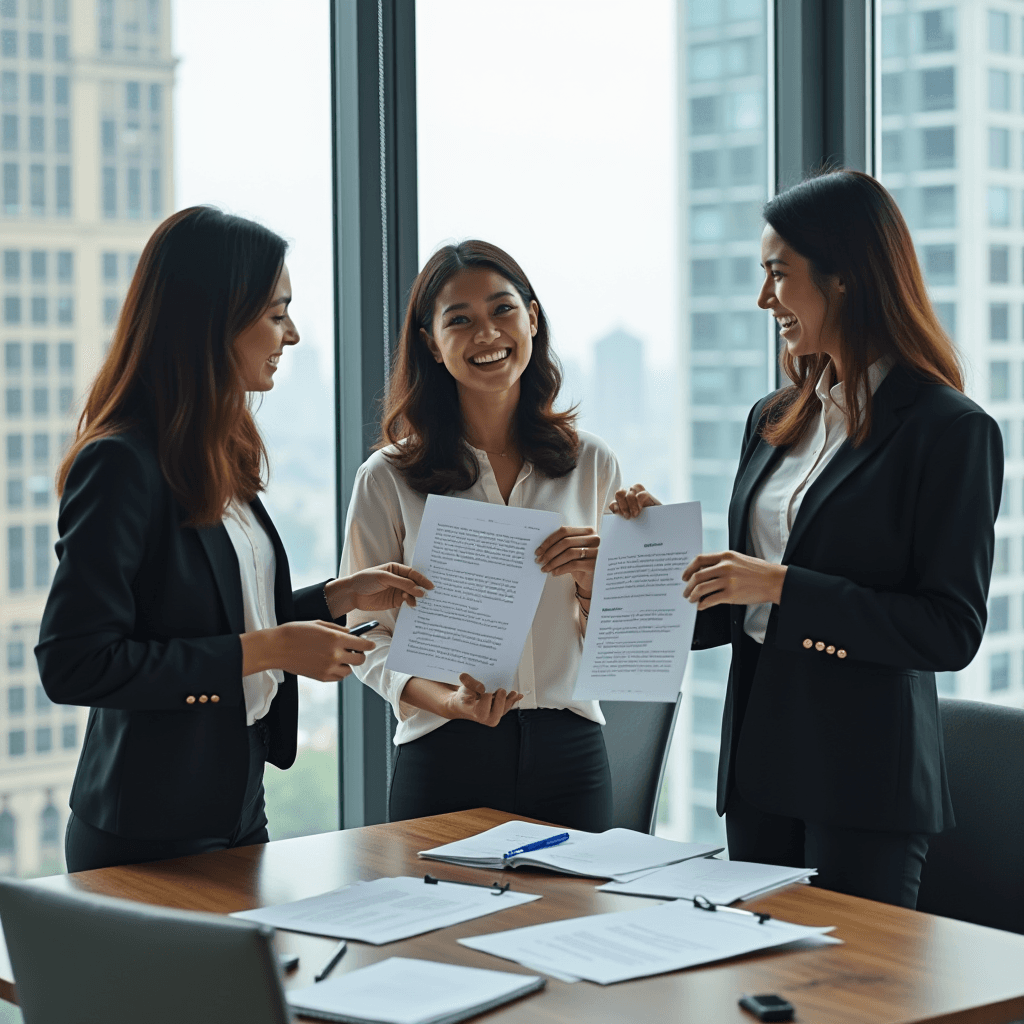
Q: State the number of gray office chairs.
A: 3